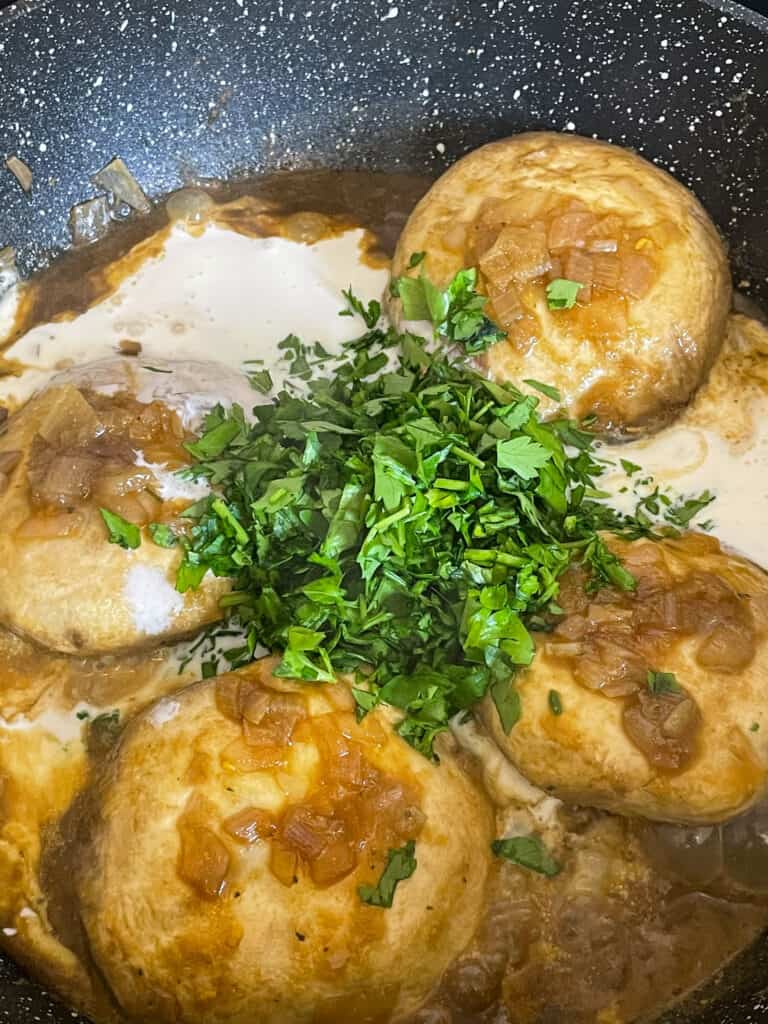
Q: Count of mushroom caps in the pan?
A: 4